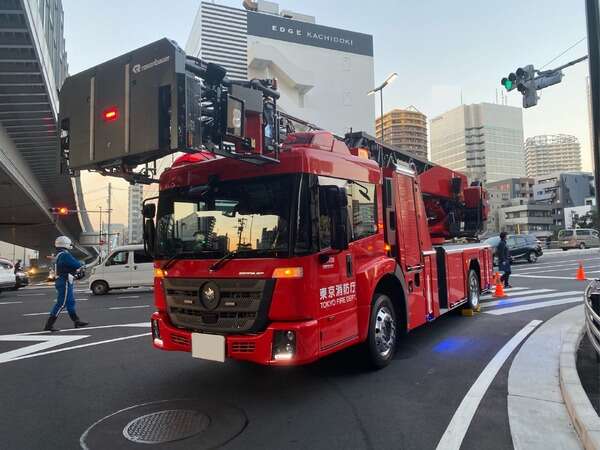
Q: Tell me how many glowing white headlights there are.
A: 2